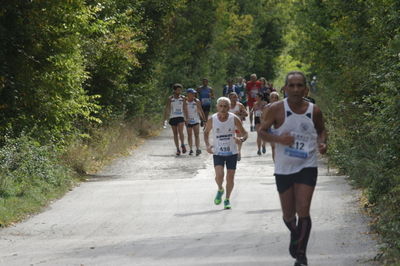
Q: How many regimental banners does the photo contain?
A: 0